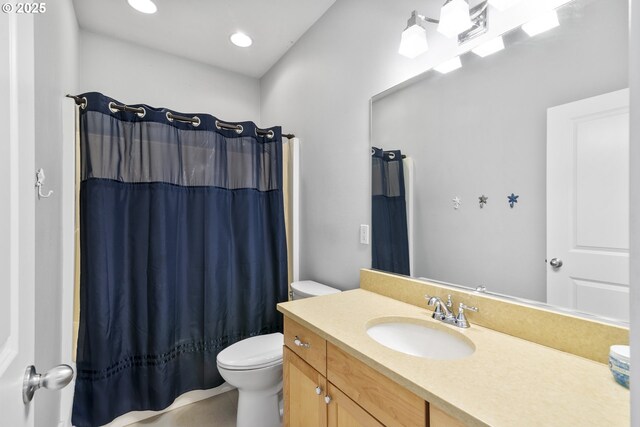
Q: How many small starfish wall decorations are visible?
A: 3